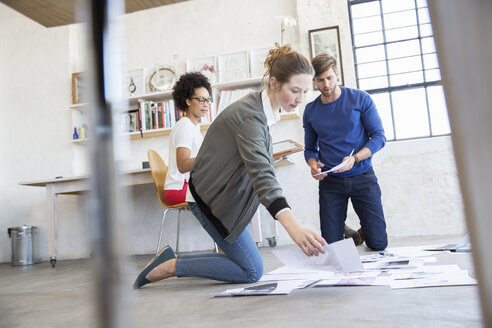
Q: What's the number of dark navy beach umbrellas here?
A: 0